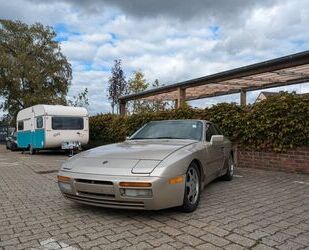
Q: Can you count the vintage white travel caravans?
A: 1